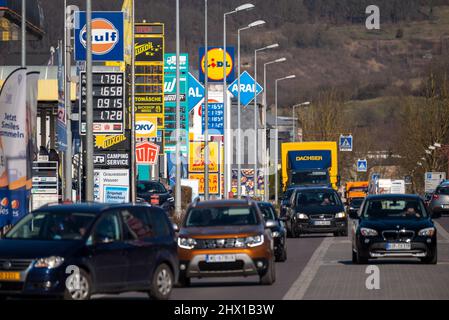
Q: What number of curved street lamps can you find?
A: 6